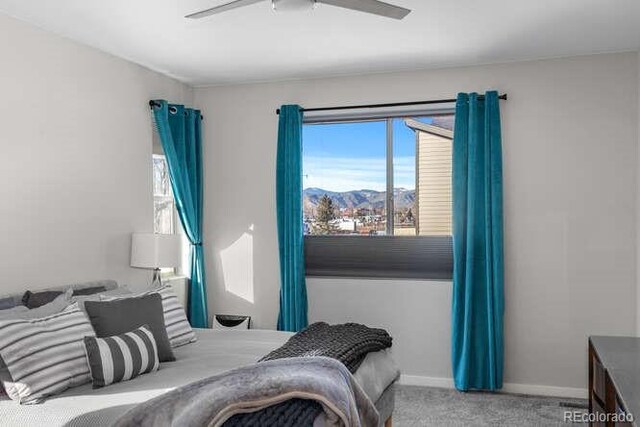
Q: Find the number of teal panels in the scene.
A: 3